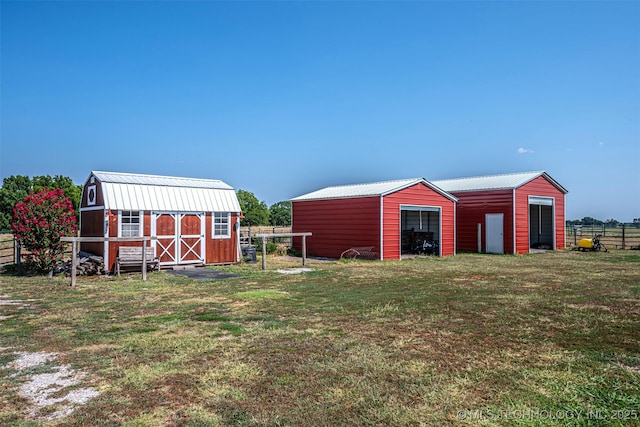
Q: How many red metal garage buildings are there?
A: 2